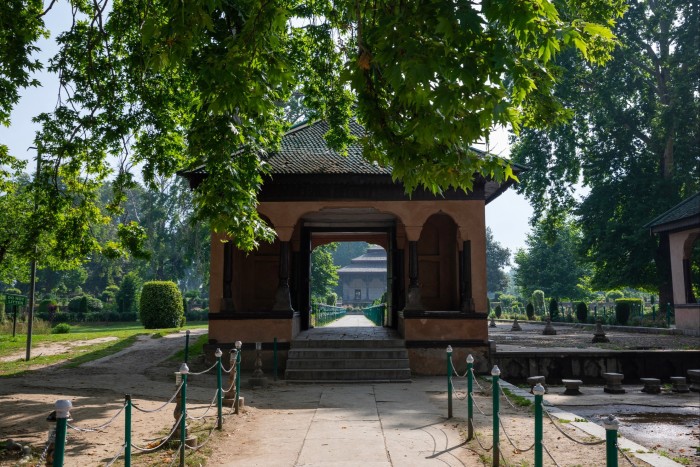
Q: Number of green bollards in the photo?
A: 12